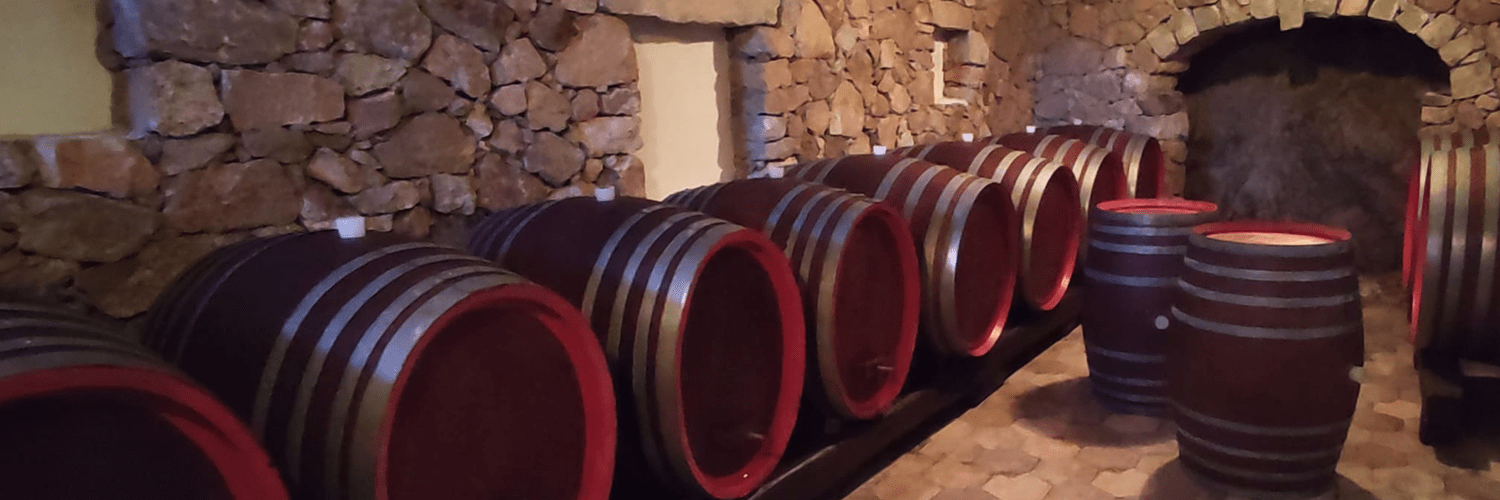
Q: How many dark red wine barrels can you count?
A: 12